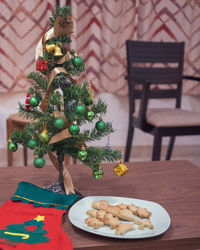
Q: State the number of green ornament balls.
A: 14